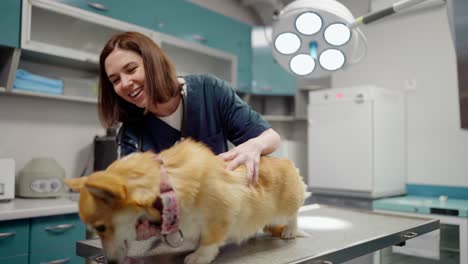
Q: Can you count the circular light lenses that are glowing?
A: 5